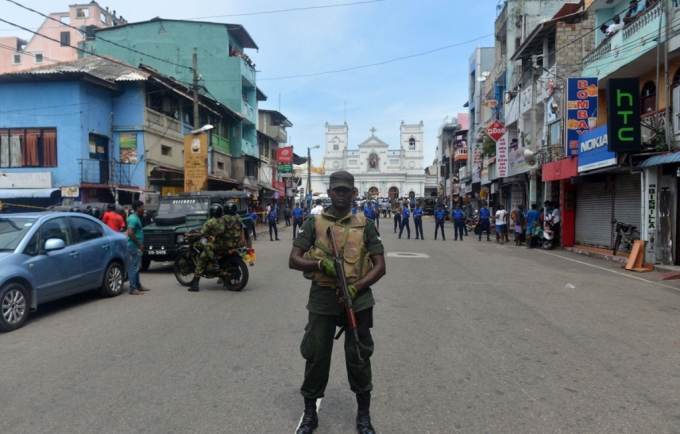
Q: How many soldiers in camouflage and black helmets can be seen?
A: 2